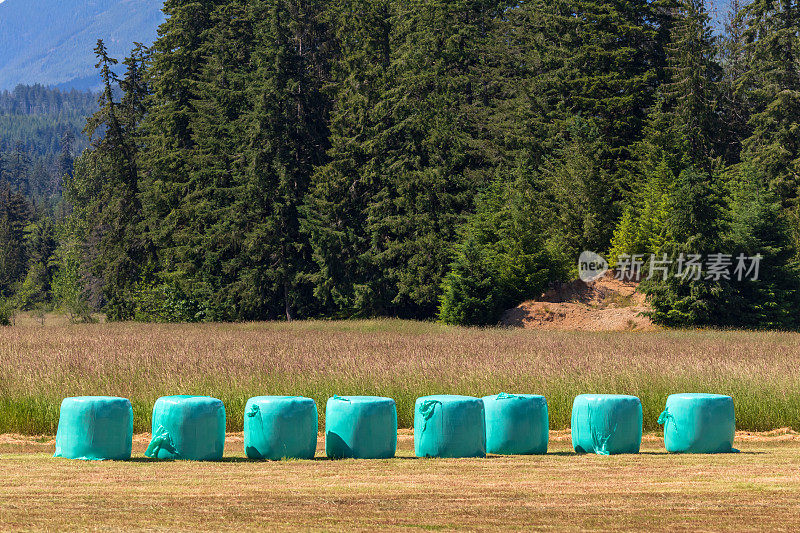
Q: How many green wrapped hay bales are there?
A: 8